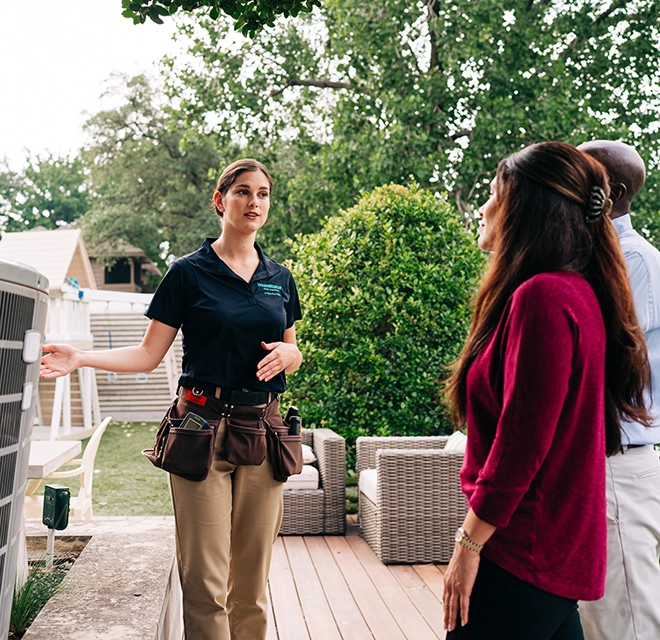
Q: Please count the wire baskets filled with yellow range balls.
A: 0